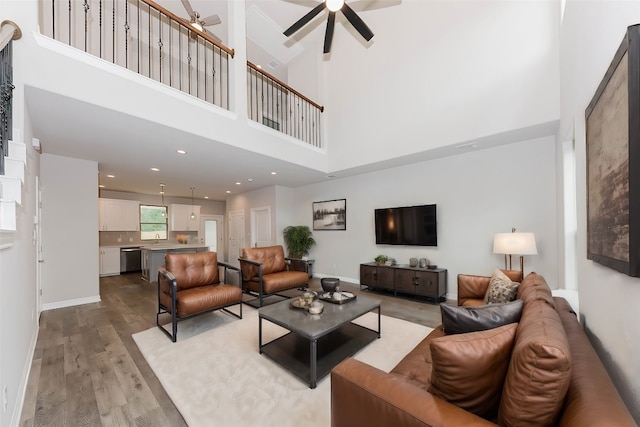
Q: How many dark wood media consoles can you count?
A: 1